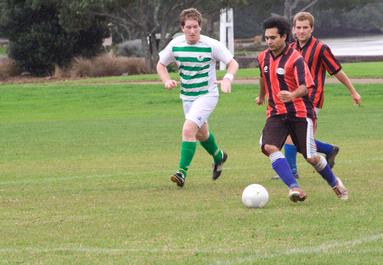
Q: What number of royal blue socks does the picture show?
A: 4